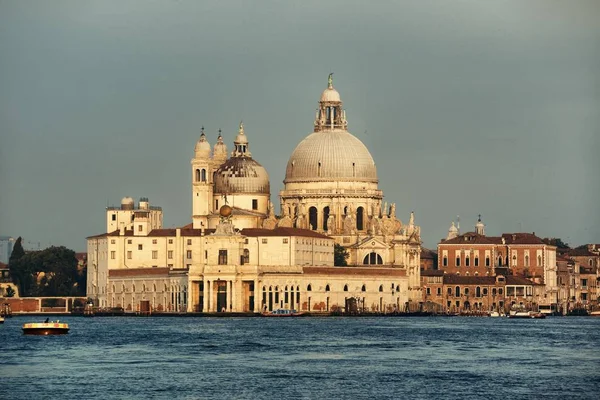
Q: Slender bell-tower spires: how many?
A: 2